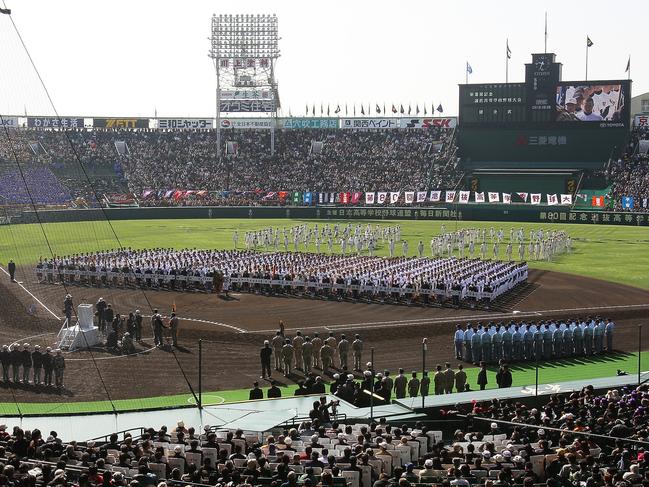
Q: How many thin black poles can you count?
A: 5